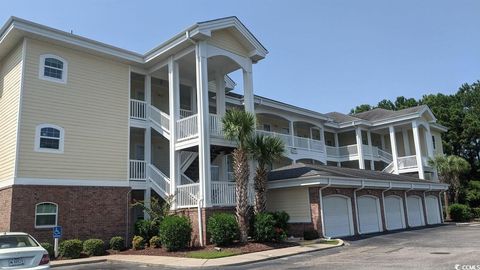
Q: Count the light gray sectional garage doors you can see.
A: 5